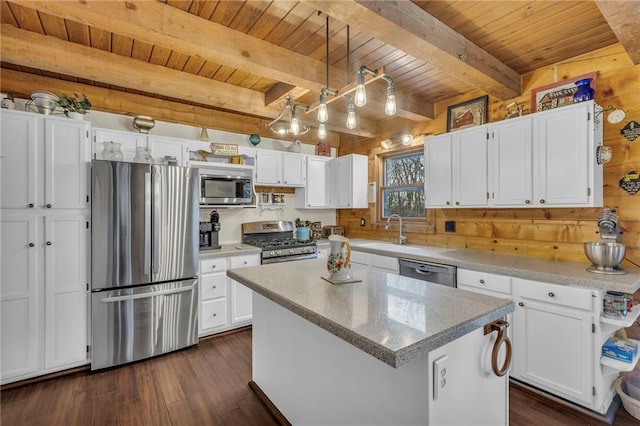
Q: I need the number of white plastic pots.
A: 1